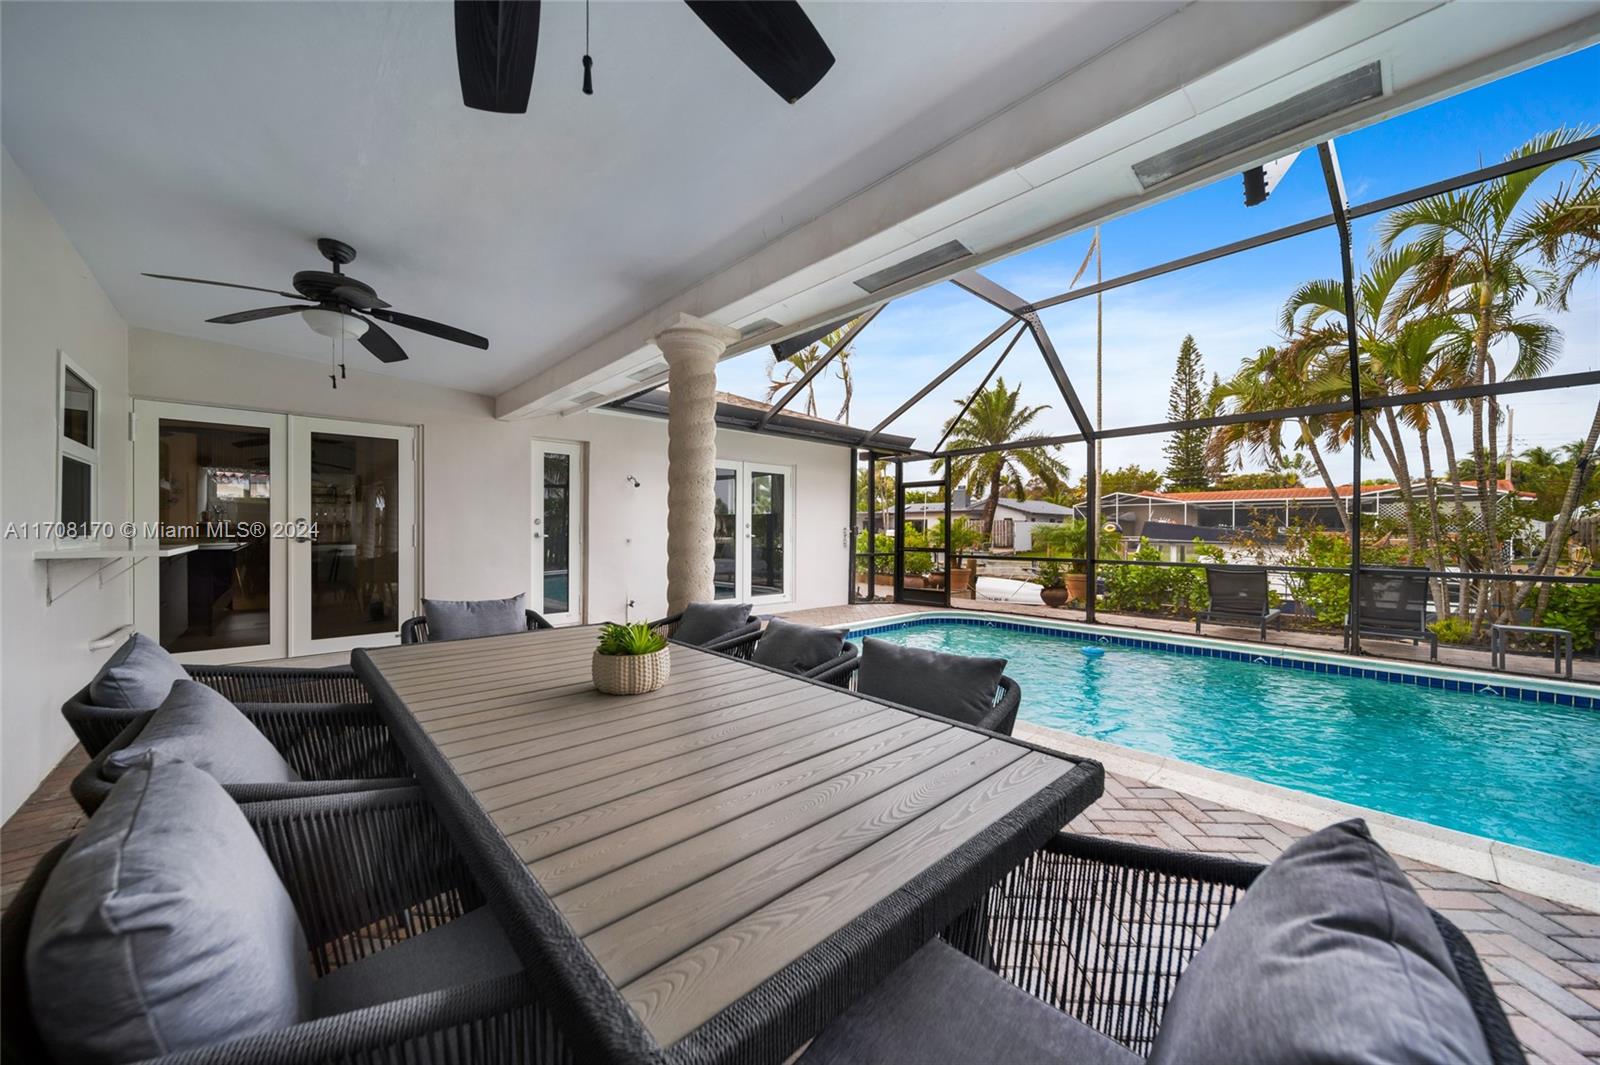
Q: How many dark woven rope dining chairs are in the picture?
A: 8